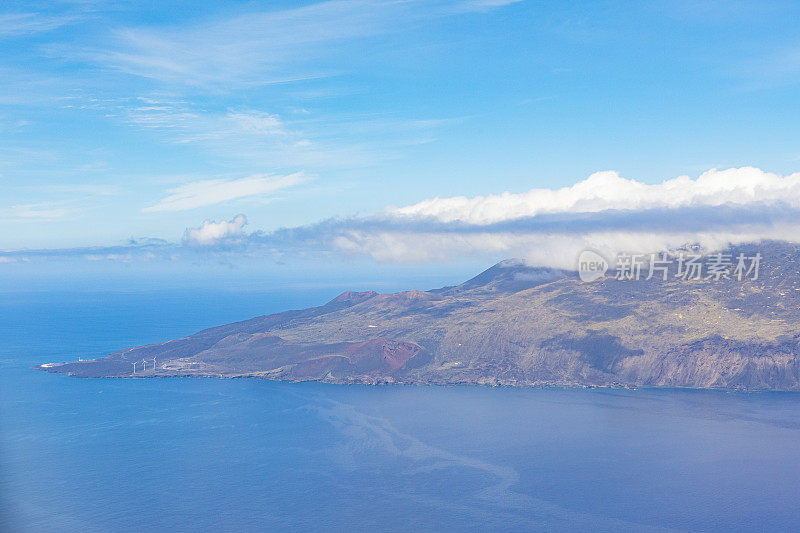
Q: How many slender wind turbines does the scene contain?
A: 3